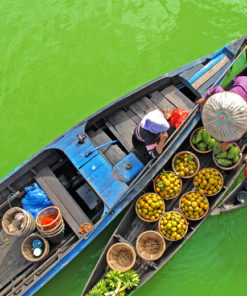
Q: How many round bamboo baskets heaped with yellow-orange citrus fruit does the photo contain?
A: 6